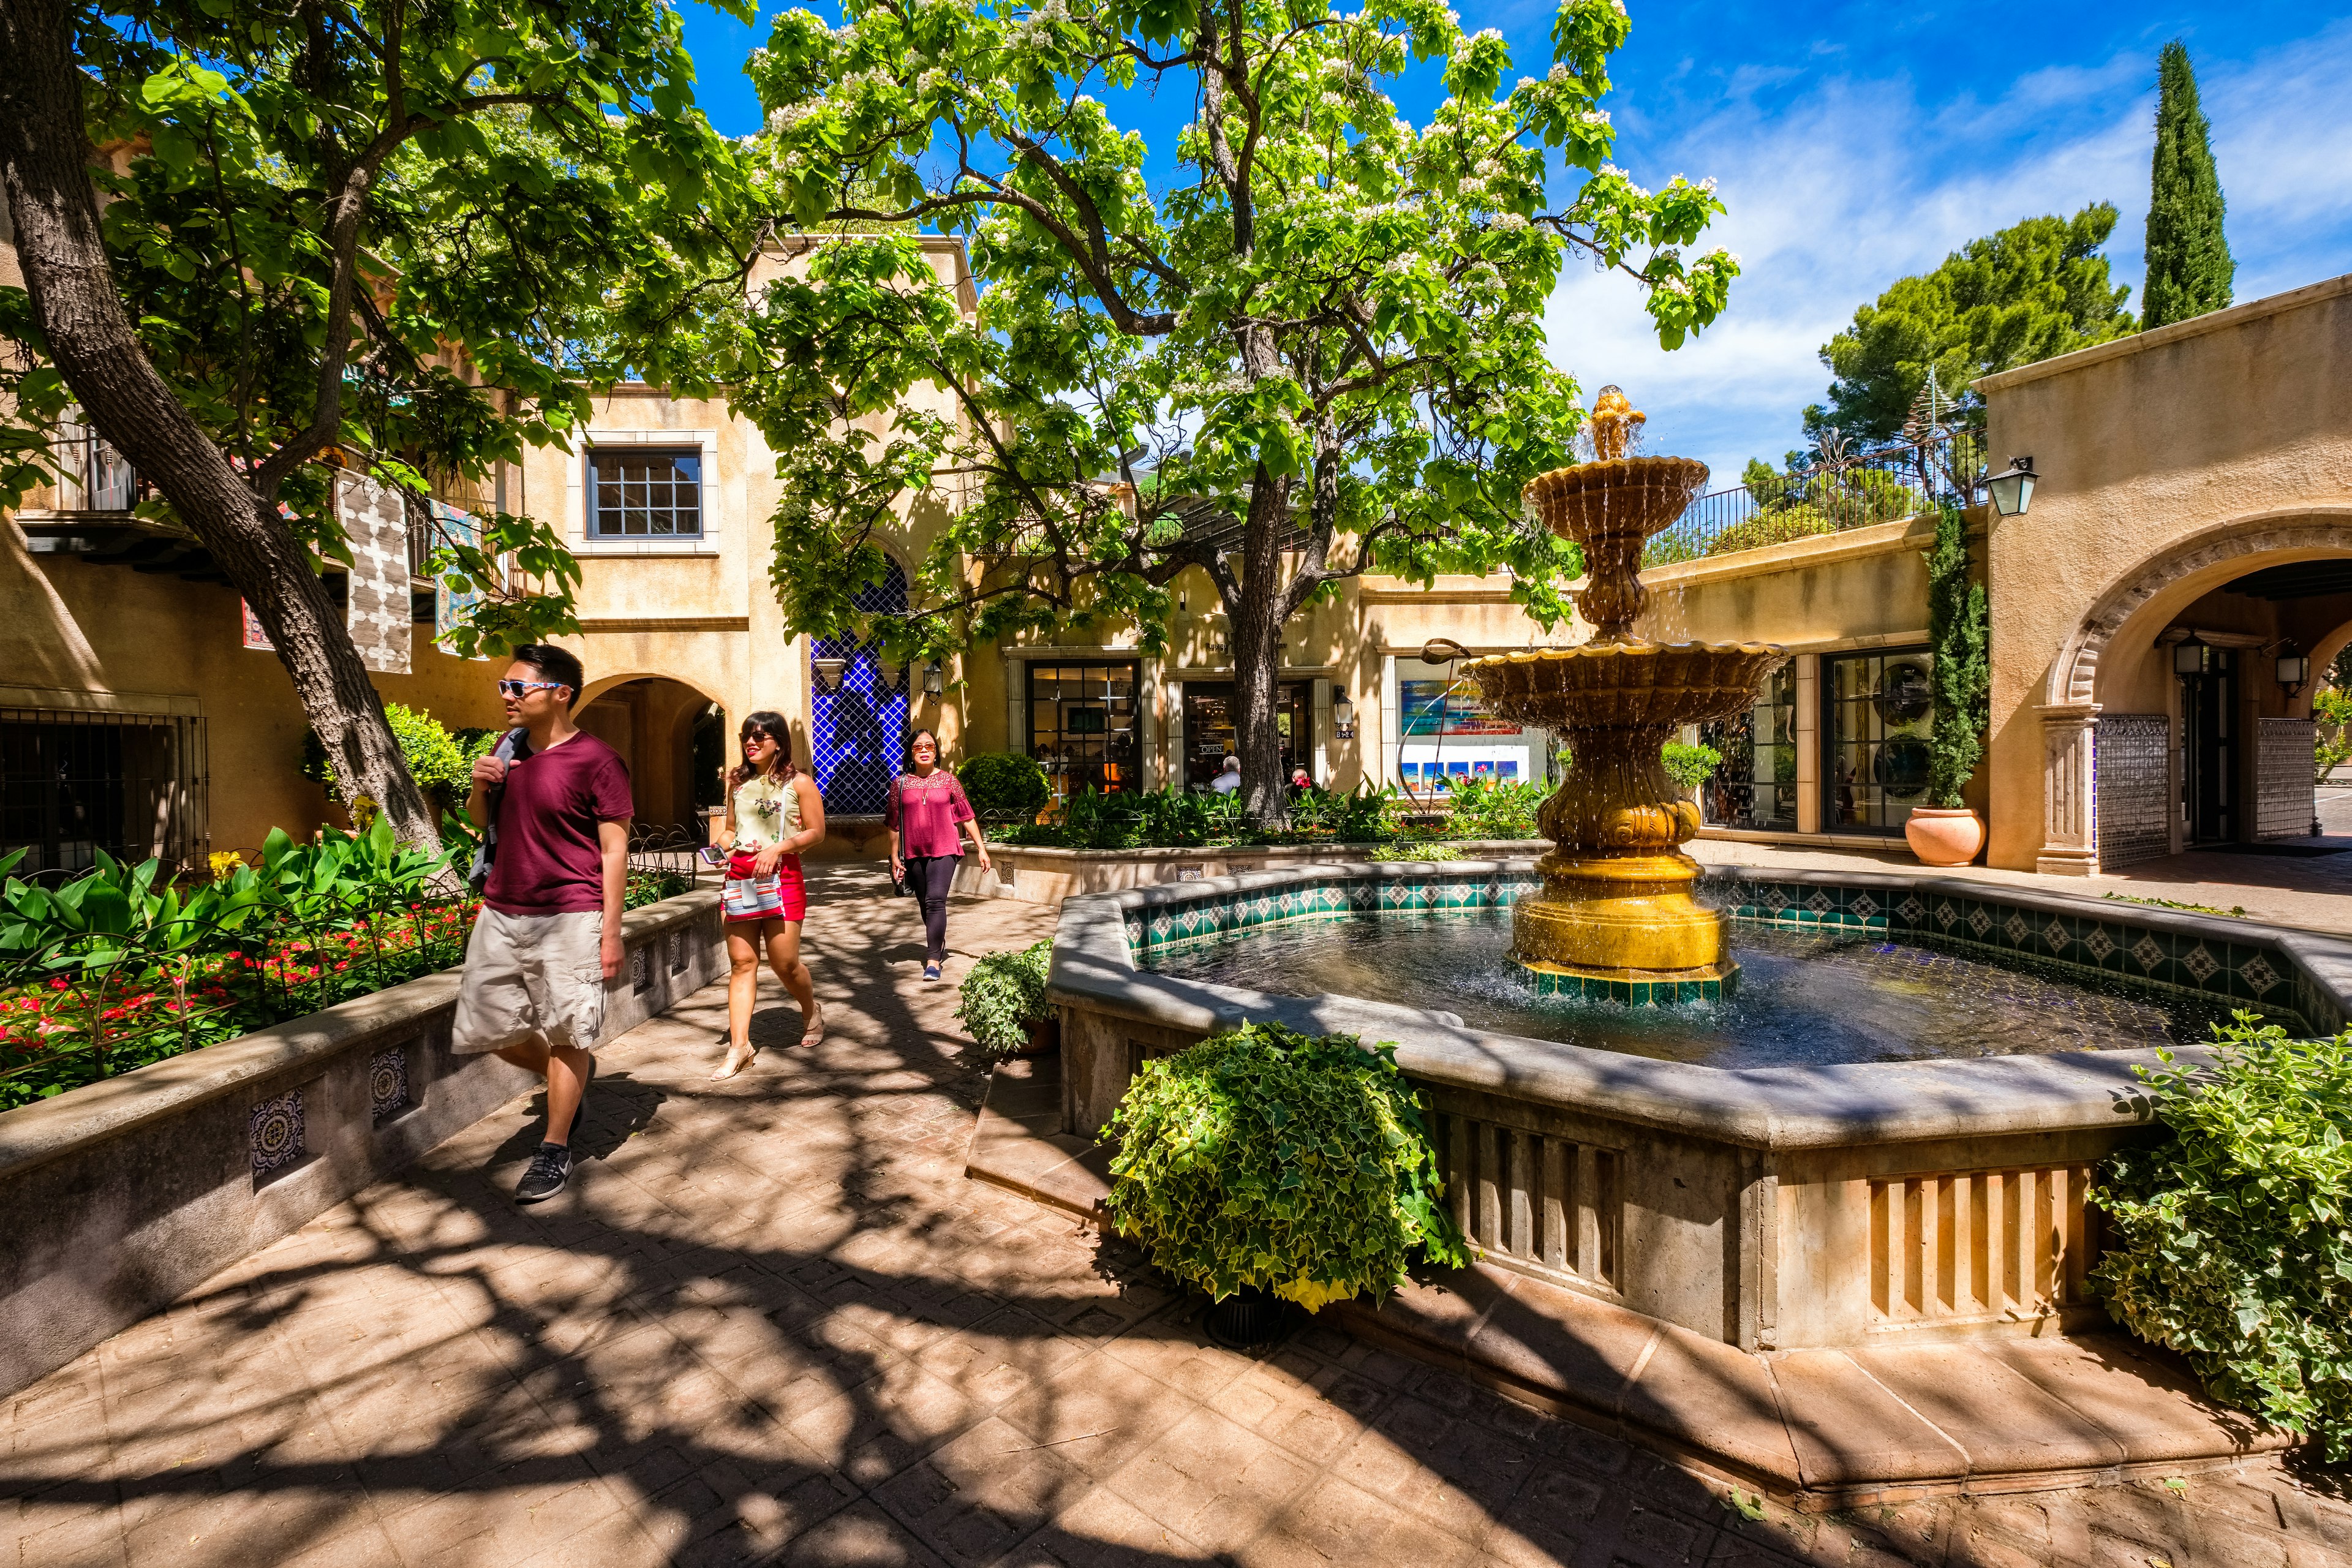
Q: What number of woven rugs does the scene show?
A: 3